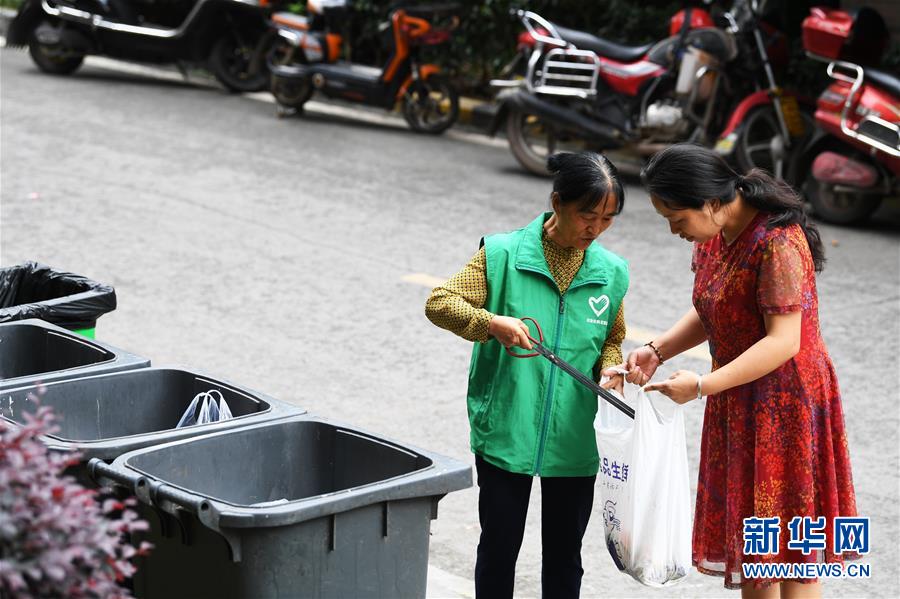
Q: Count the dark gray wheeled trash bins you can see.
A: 3